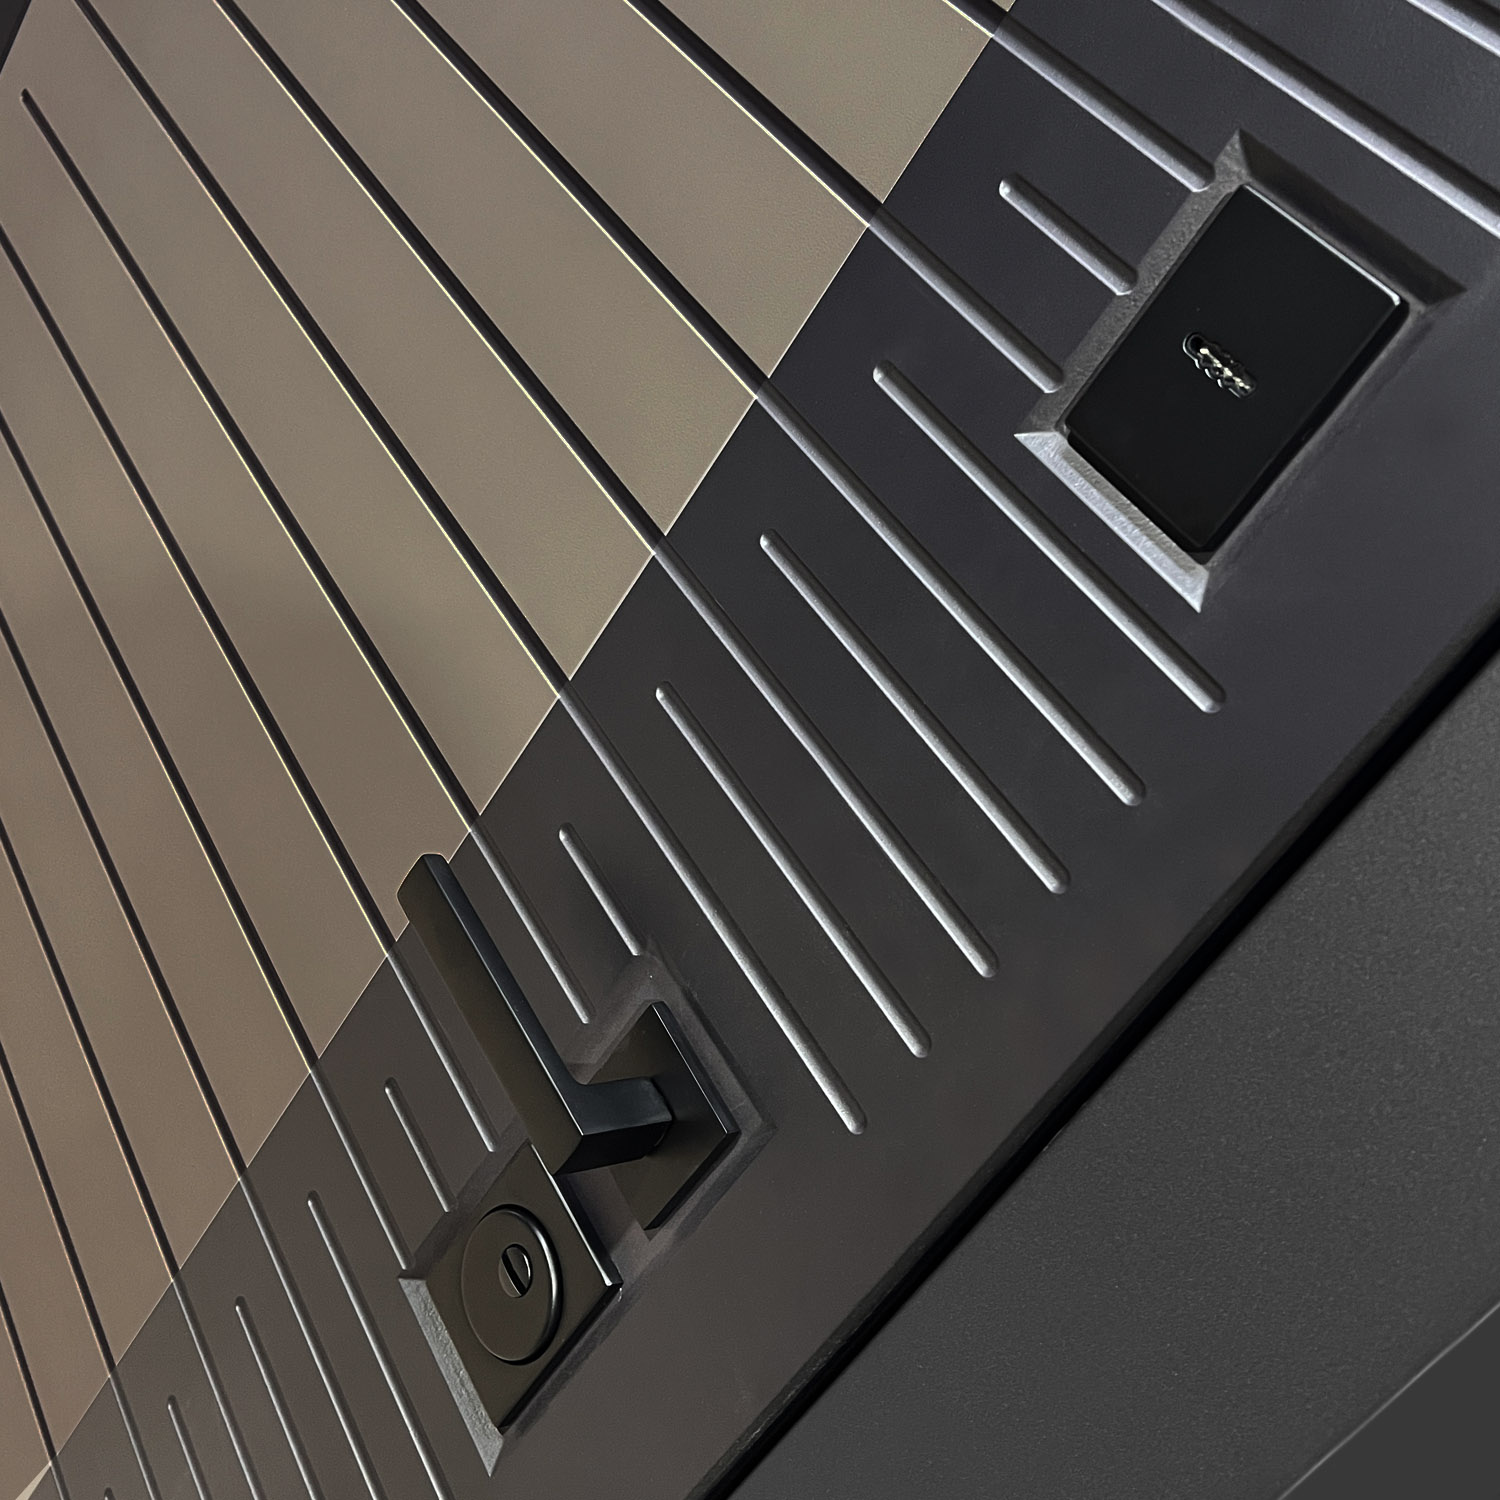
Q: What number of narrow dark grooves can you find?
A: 12